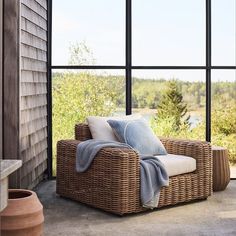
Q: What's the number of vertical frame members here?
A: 3